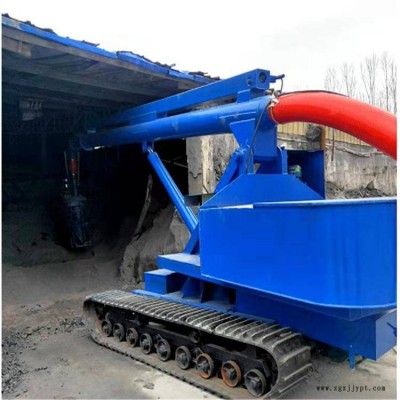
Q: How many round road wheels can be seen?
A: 9